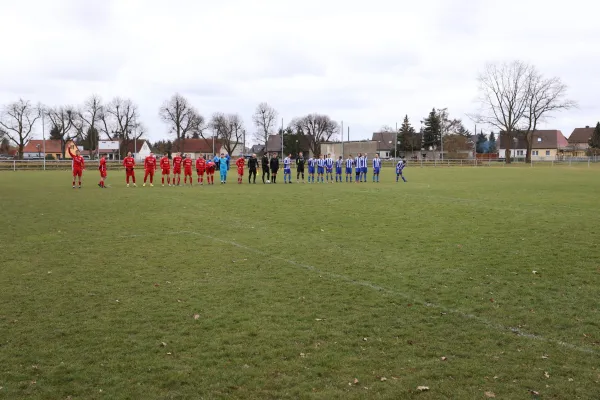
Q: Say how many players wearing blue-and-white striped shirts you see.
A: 10